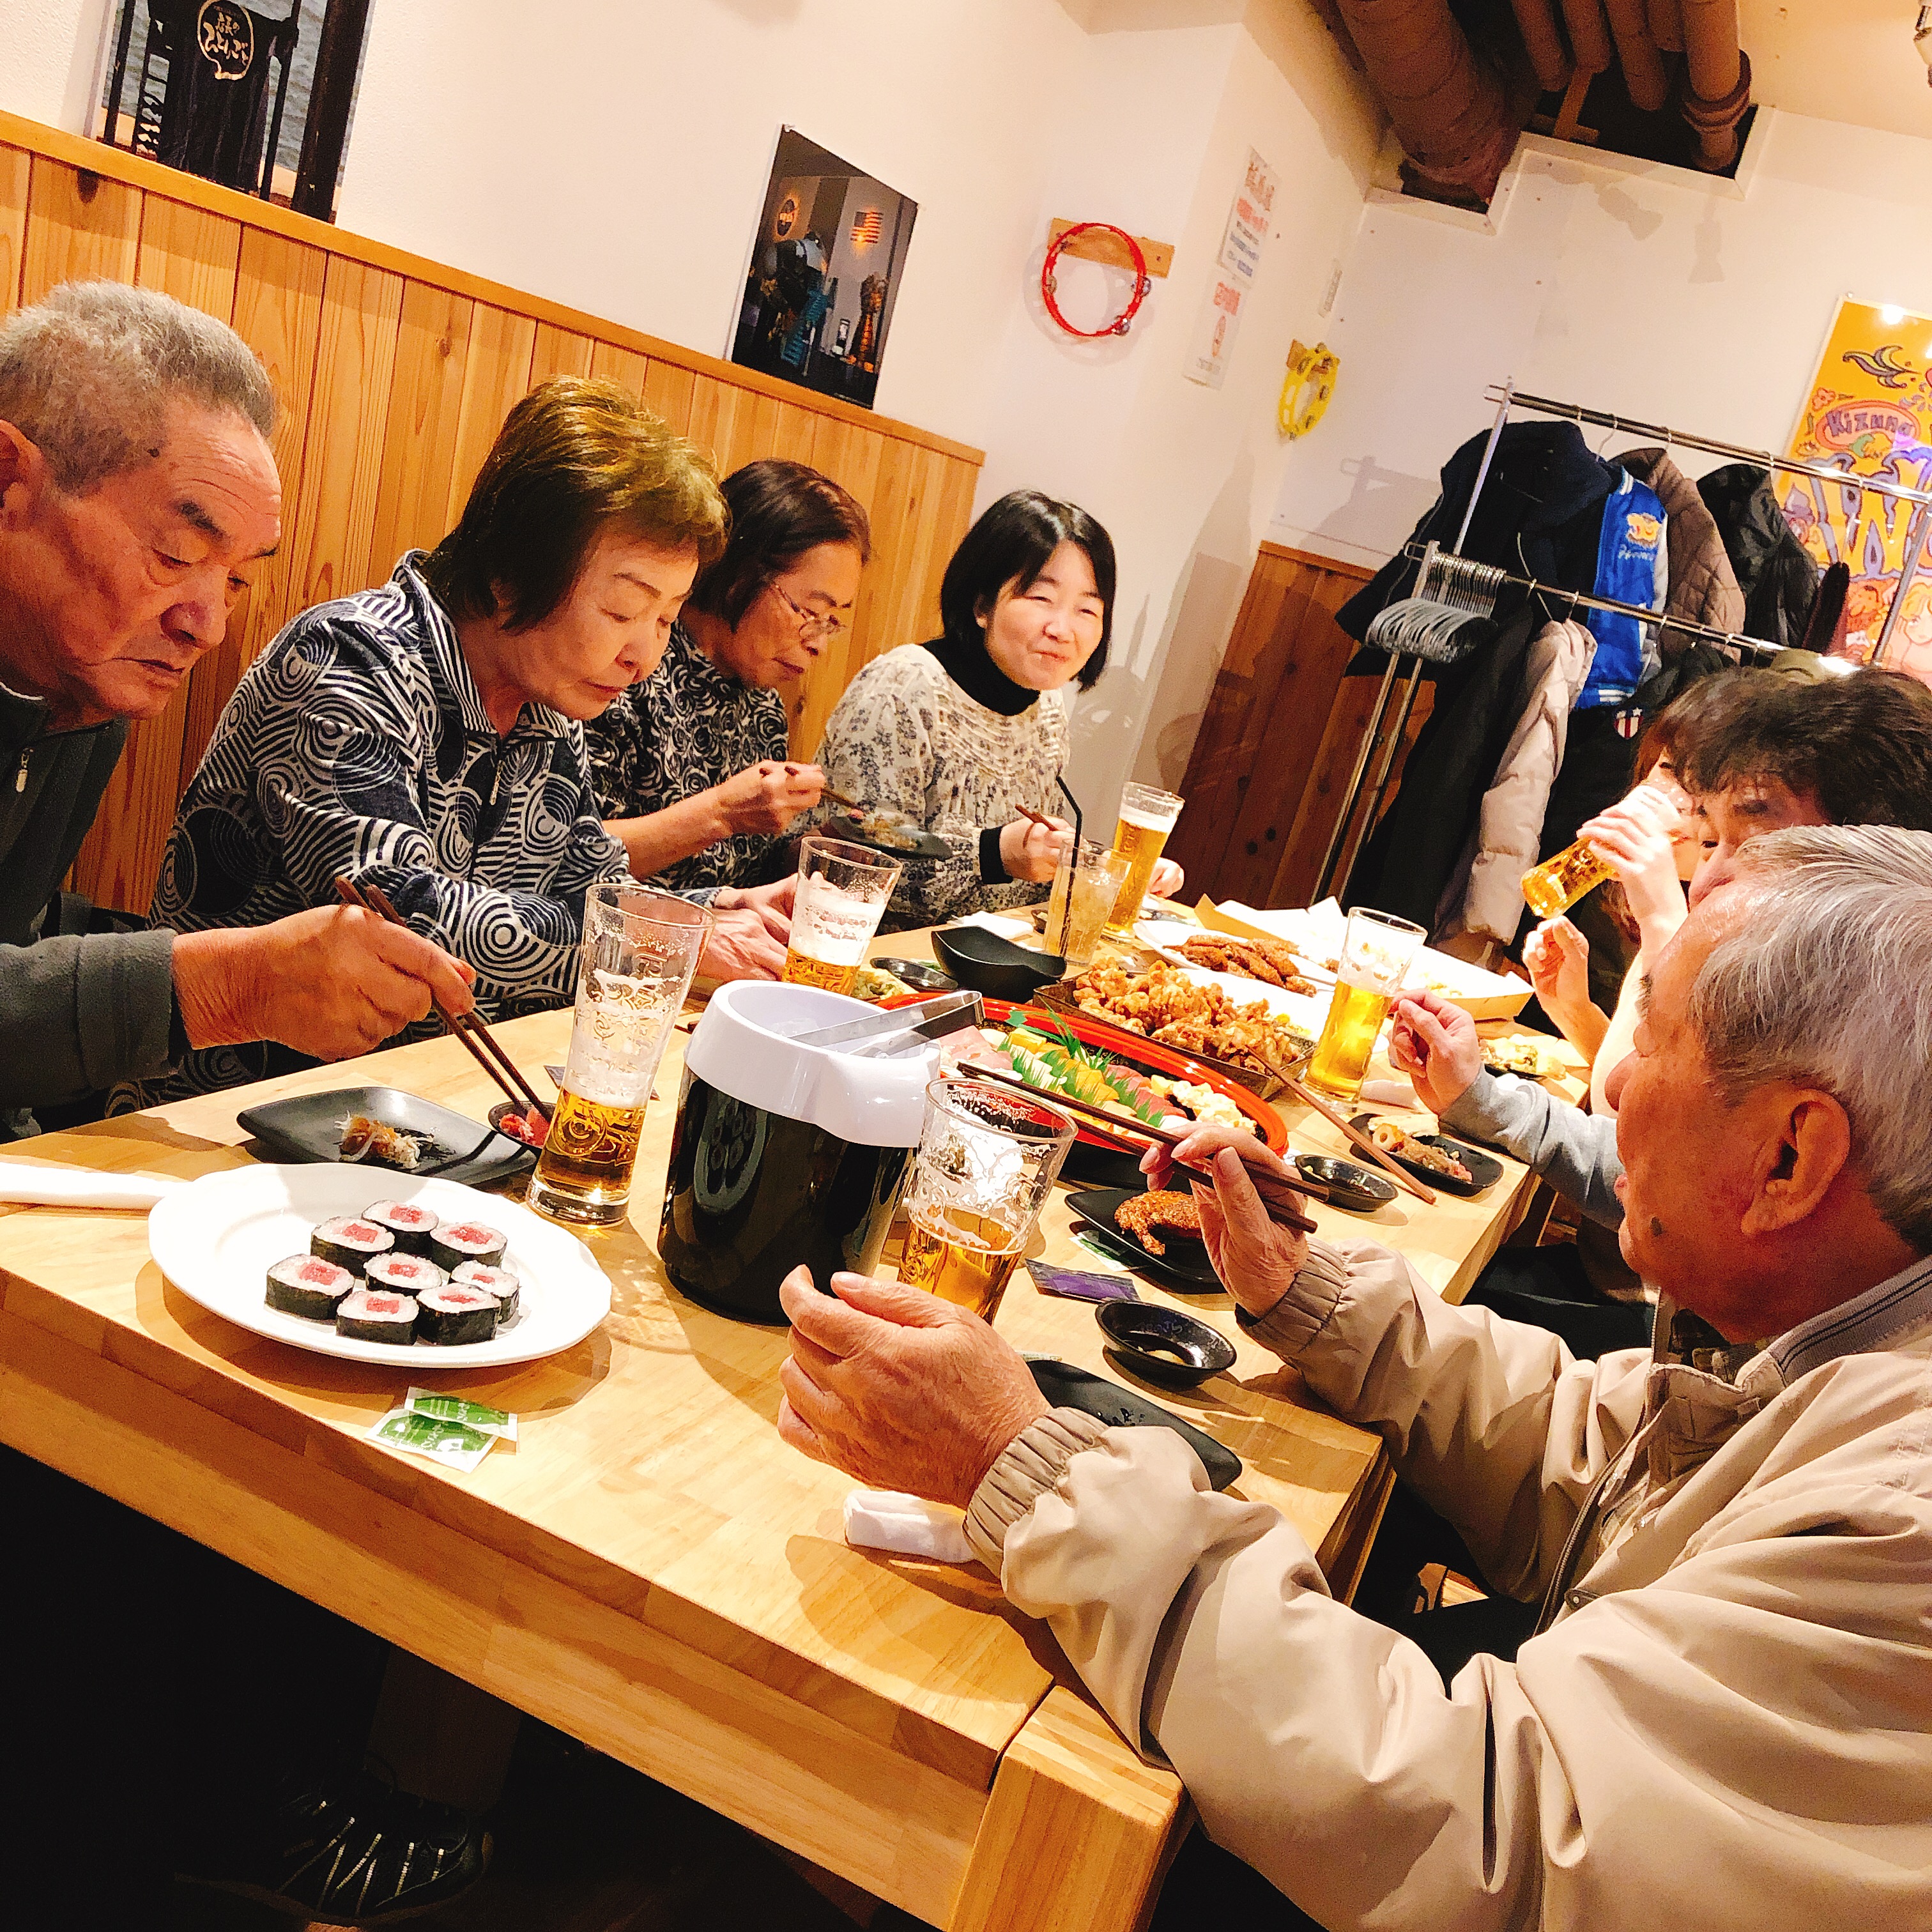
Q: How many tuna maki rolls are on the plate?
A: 8